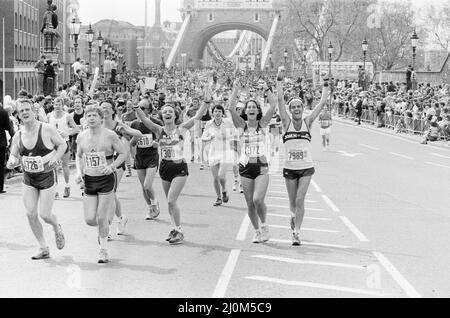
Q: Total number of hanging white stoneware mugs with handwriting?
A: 0